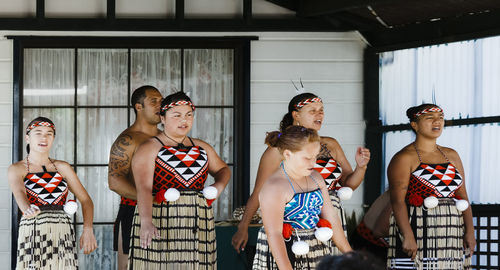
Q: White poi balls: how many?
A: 8